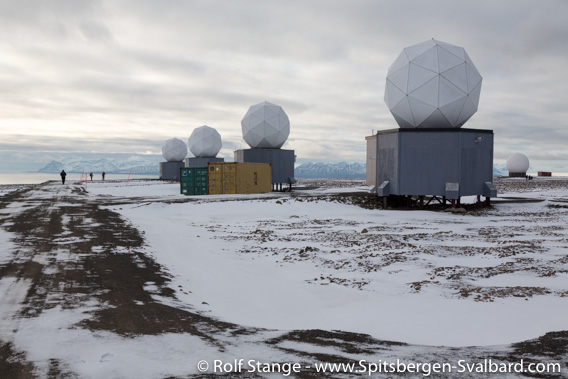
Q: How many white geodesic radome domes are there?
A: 5